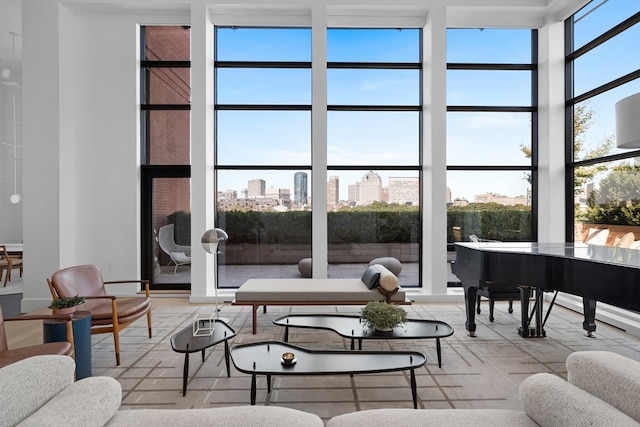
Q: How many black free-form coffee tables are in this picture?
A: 3